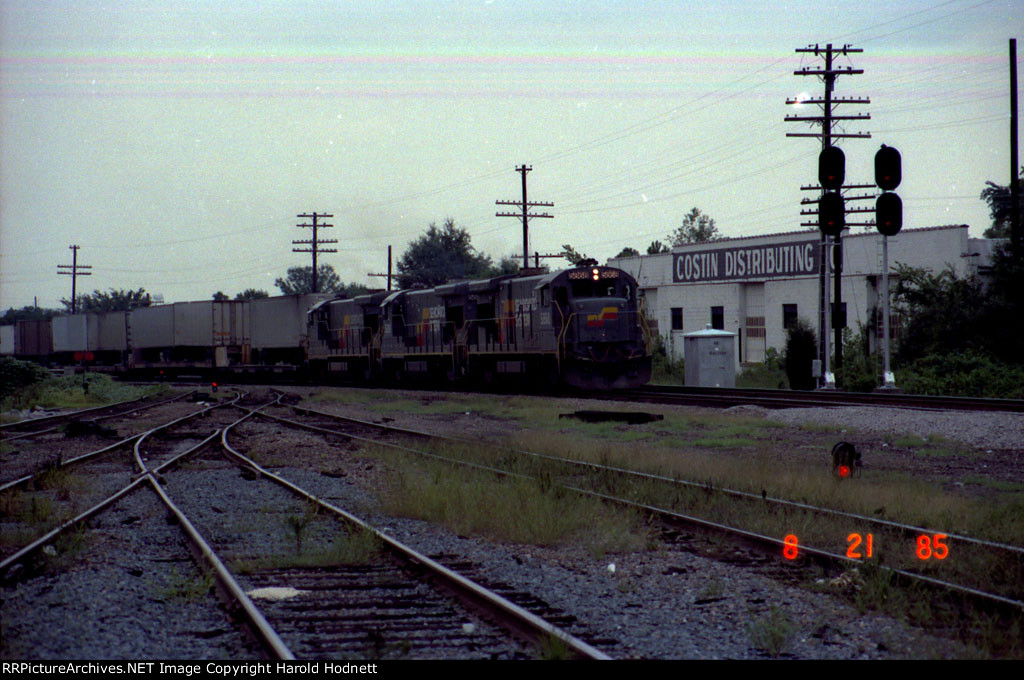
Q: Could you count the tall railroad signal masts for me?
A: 2